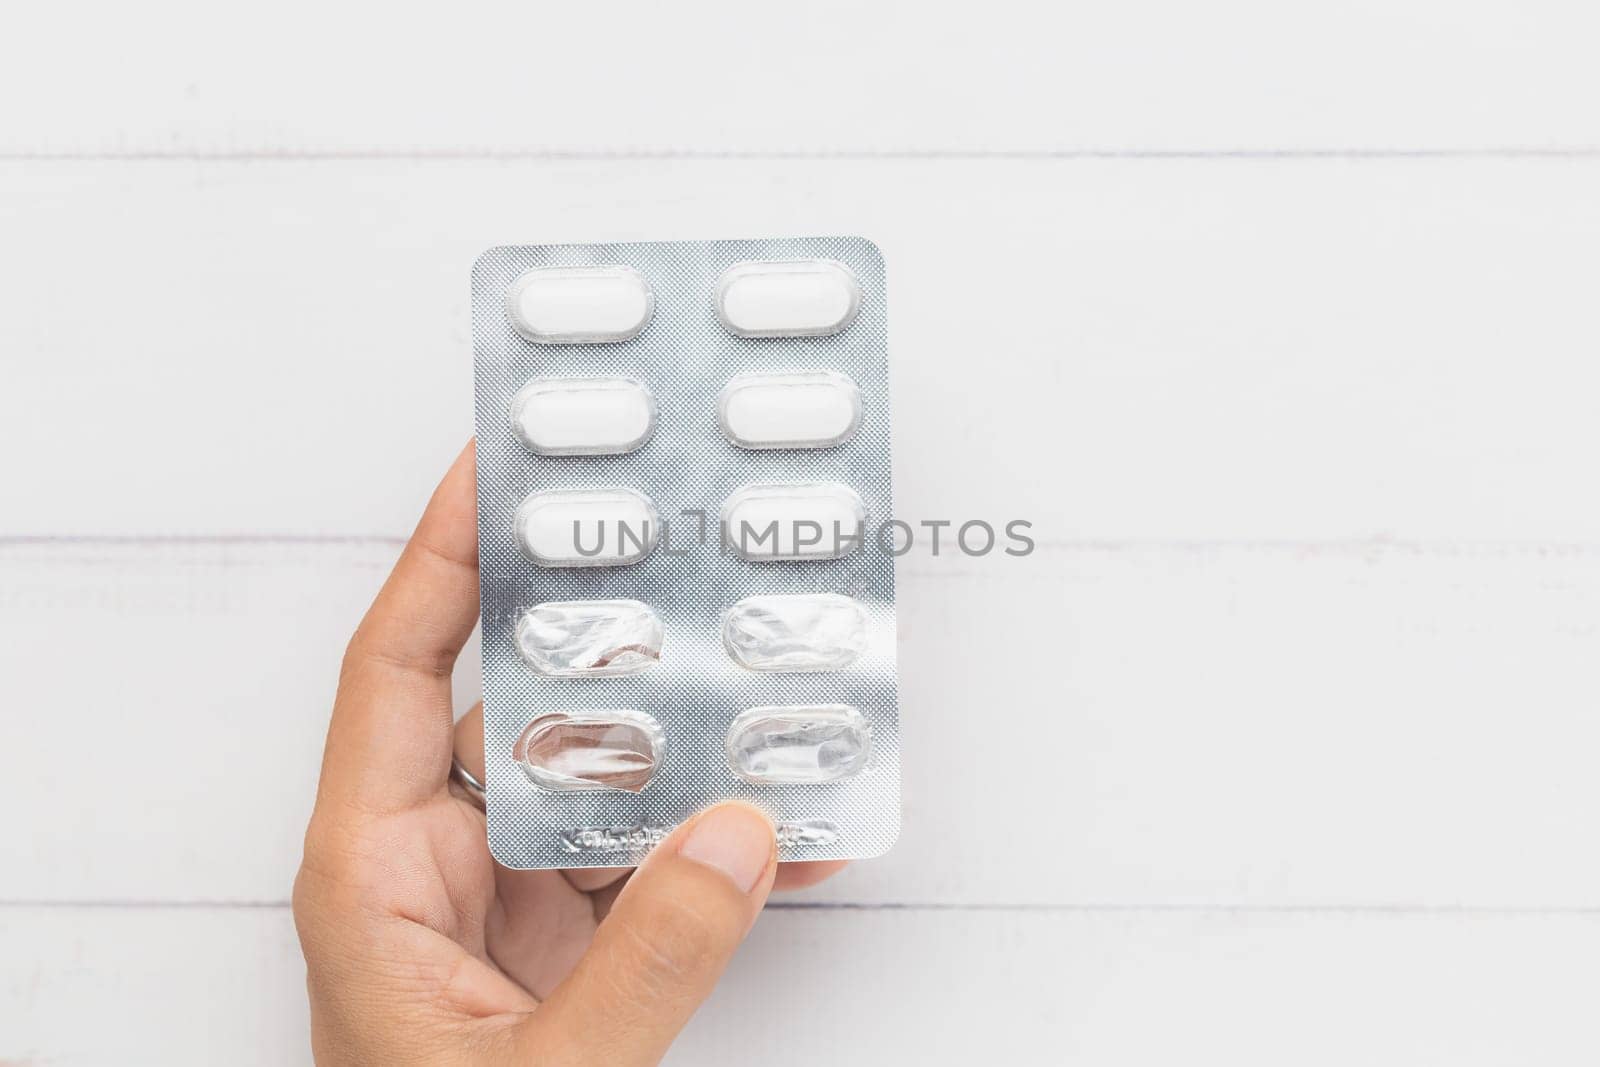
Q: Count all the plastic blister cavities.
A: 10